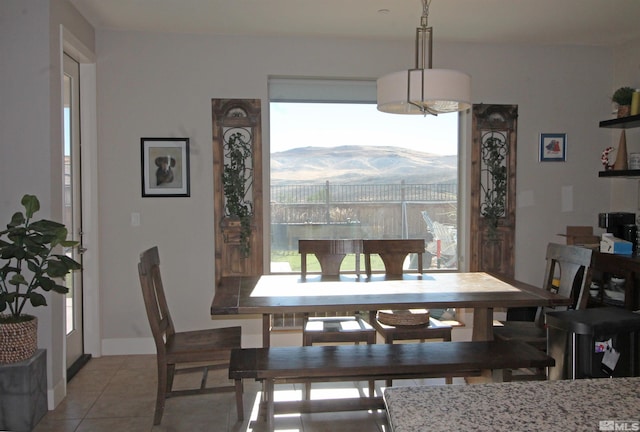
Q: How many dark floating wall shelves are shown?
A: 2